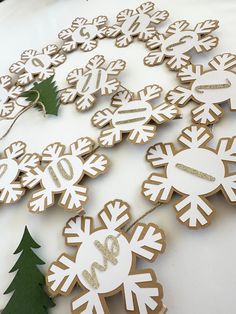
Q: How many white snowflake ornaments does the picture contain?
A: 12